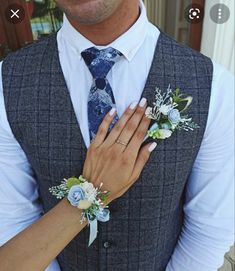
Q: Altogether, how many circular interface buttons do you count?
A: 3